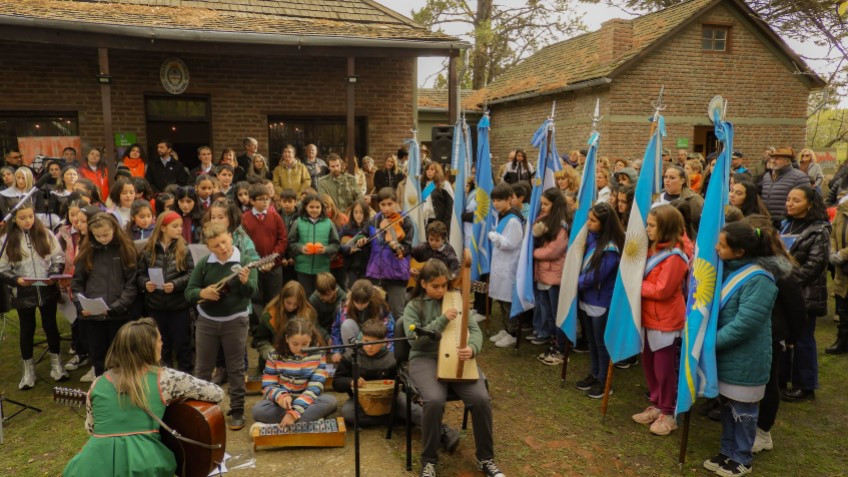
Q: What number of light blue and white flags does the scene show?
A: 5